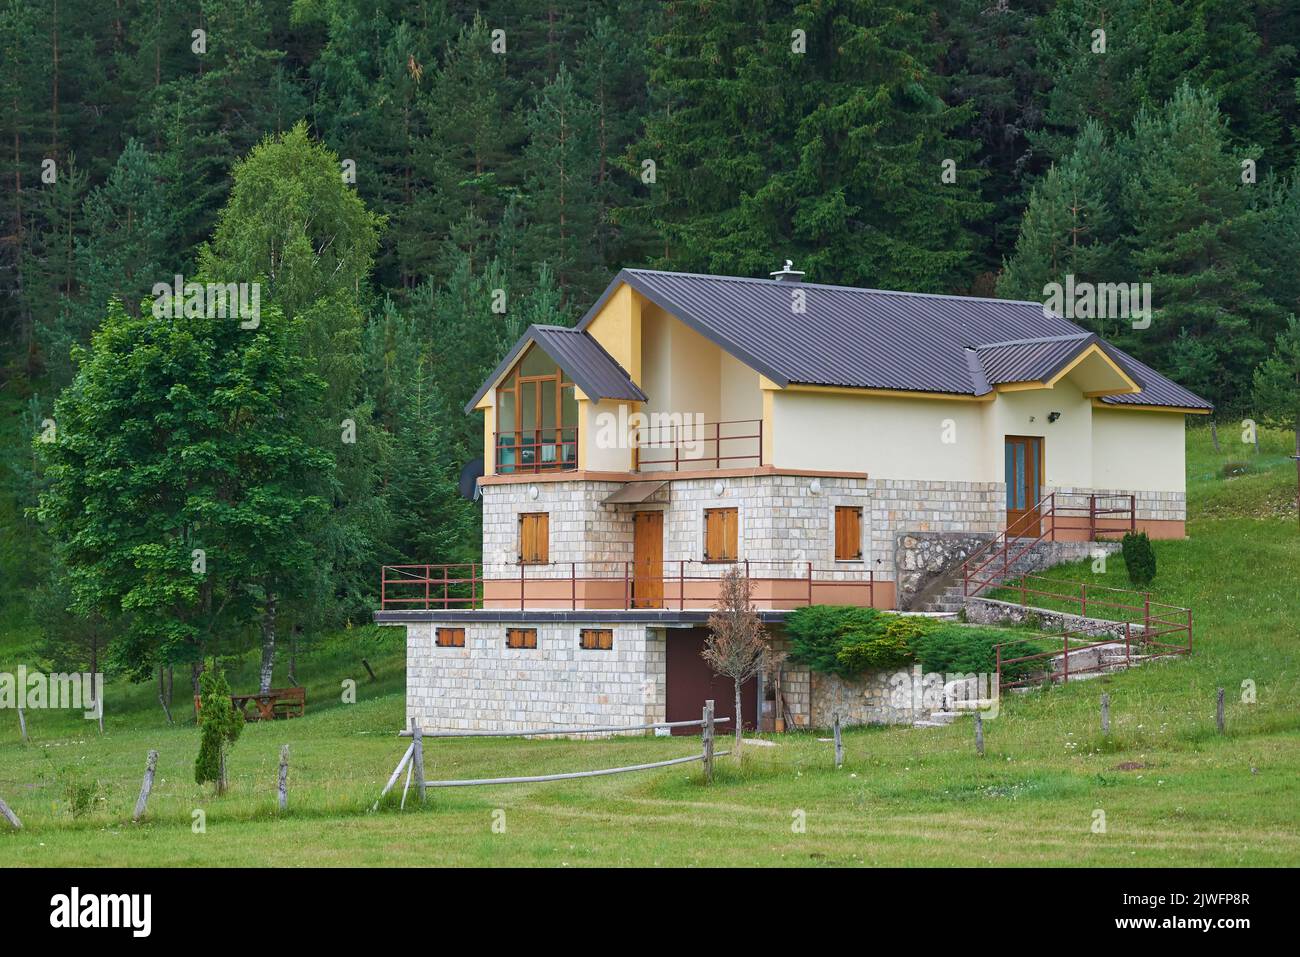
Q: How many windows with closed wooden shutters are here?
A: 6